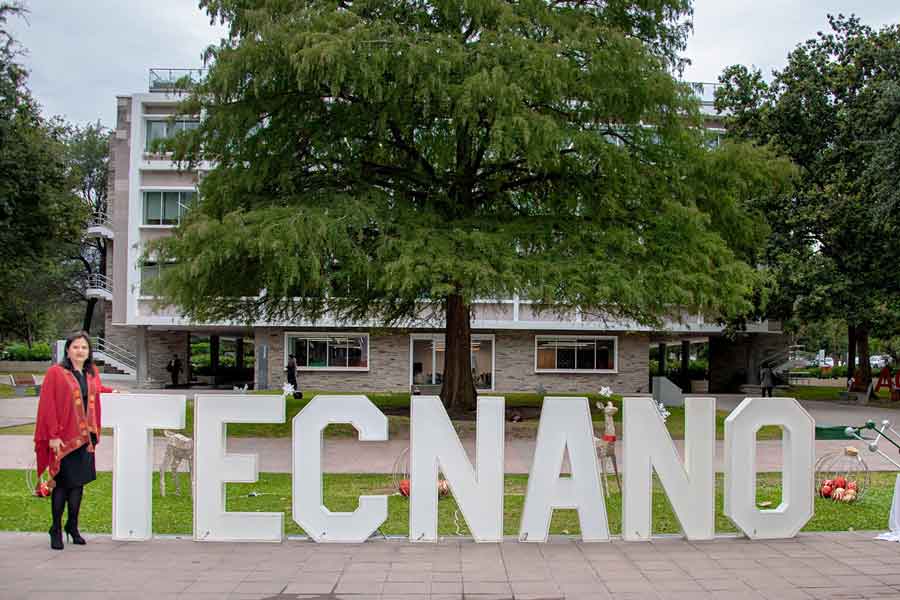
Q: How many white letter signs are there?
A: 7